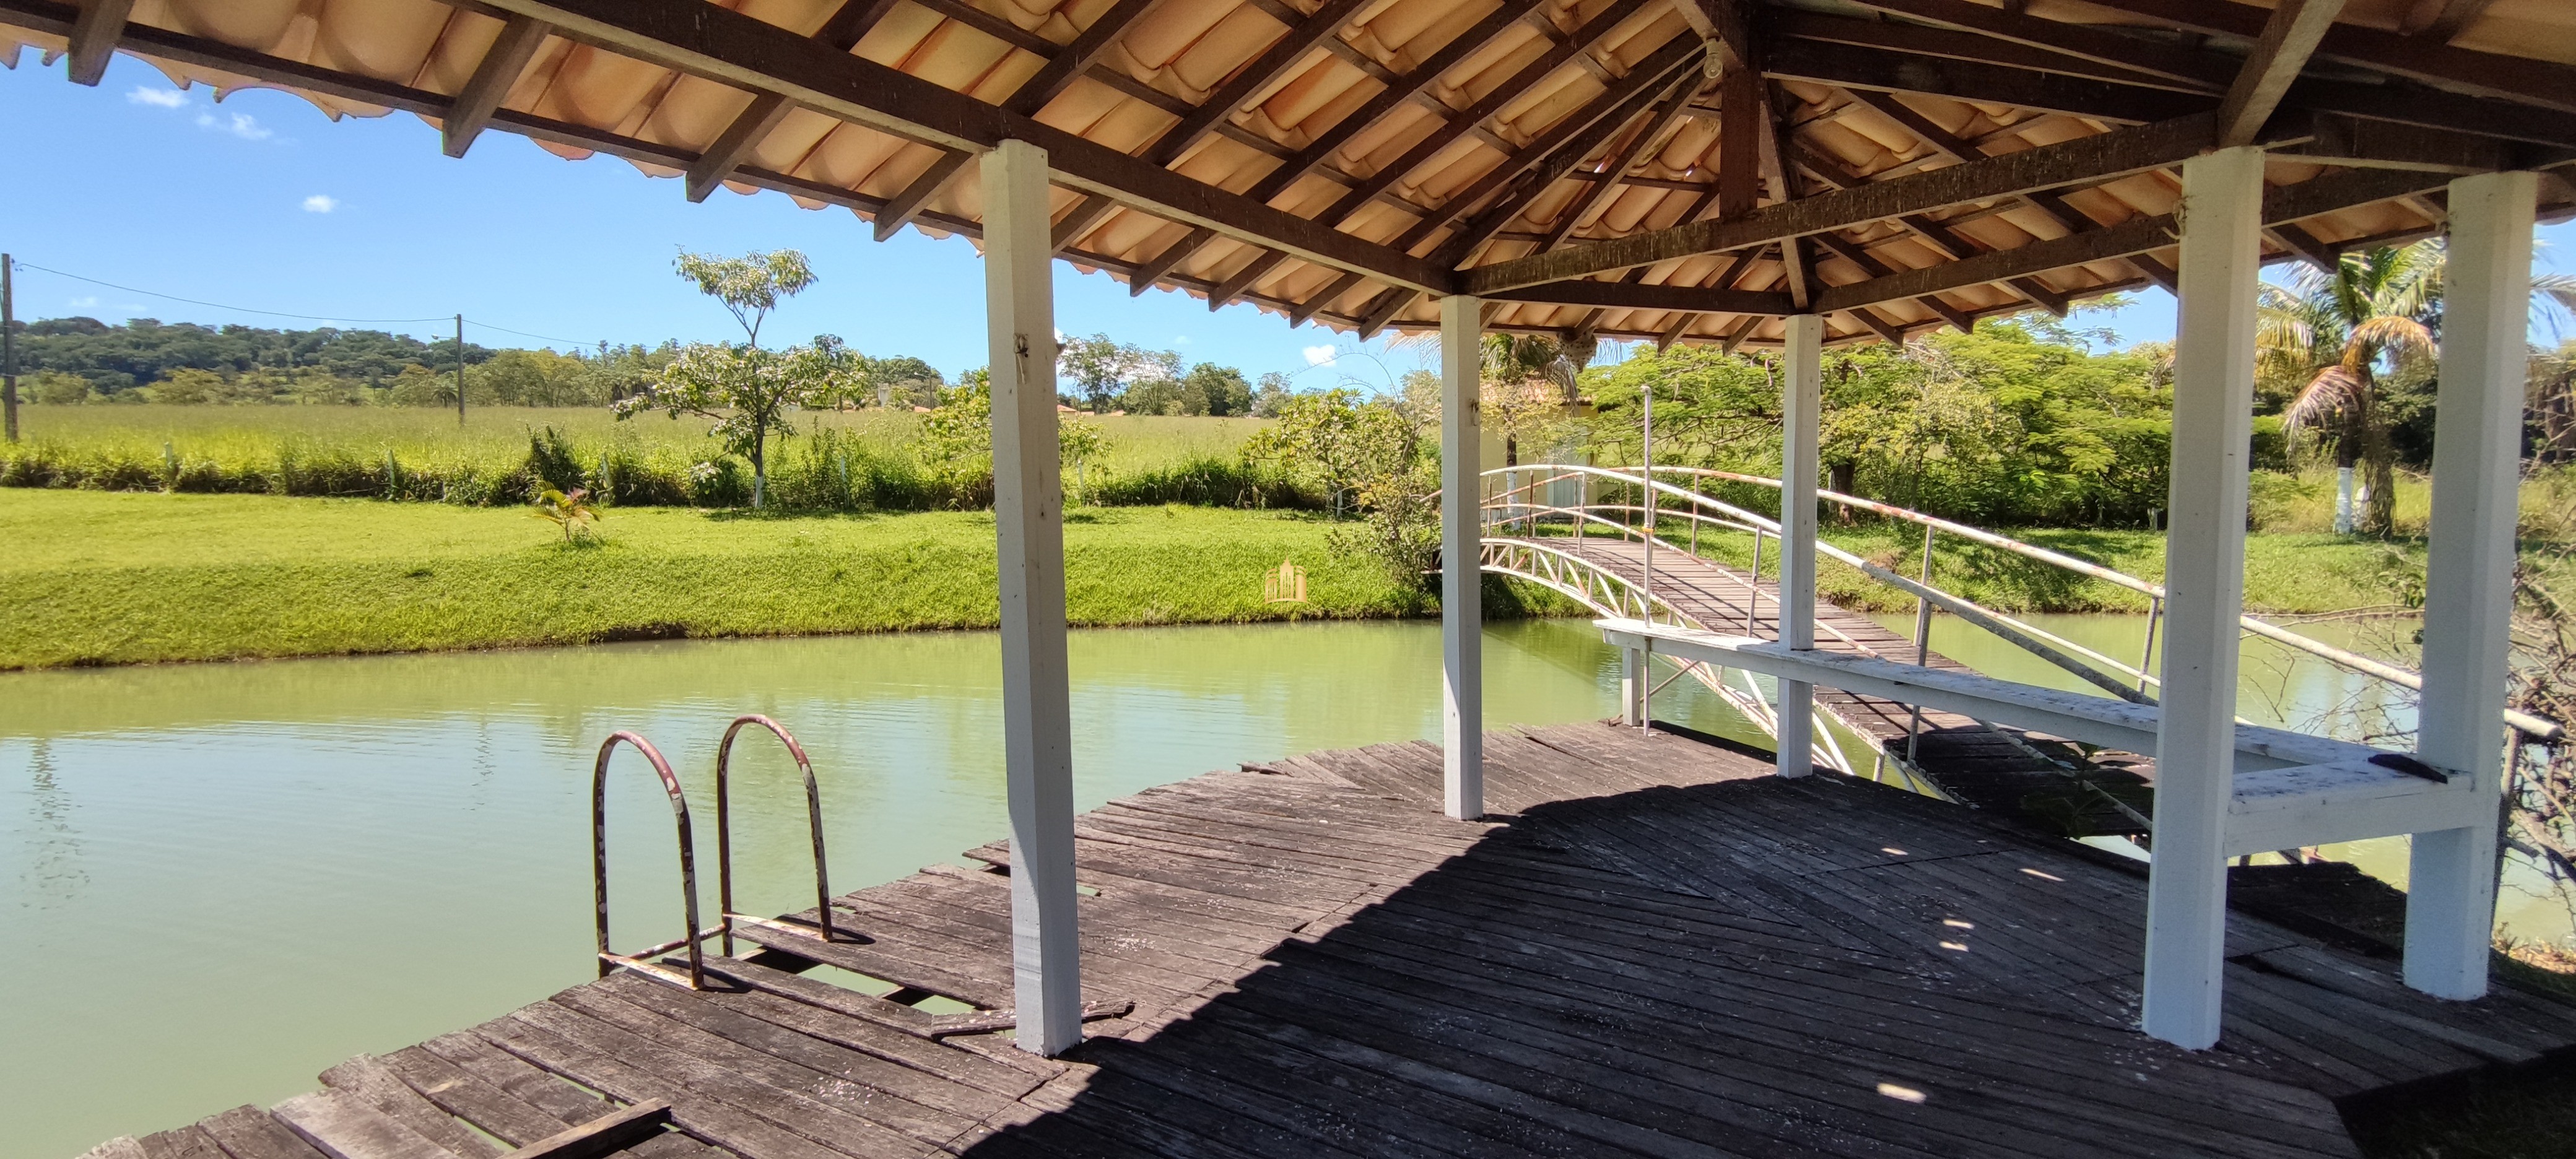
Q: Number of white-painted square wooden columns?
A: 5